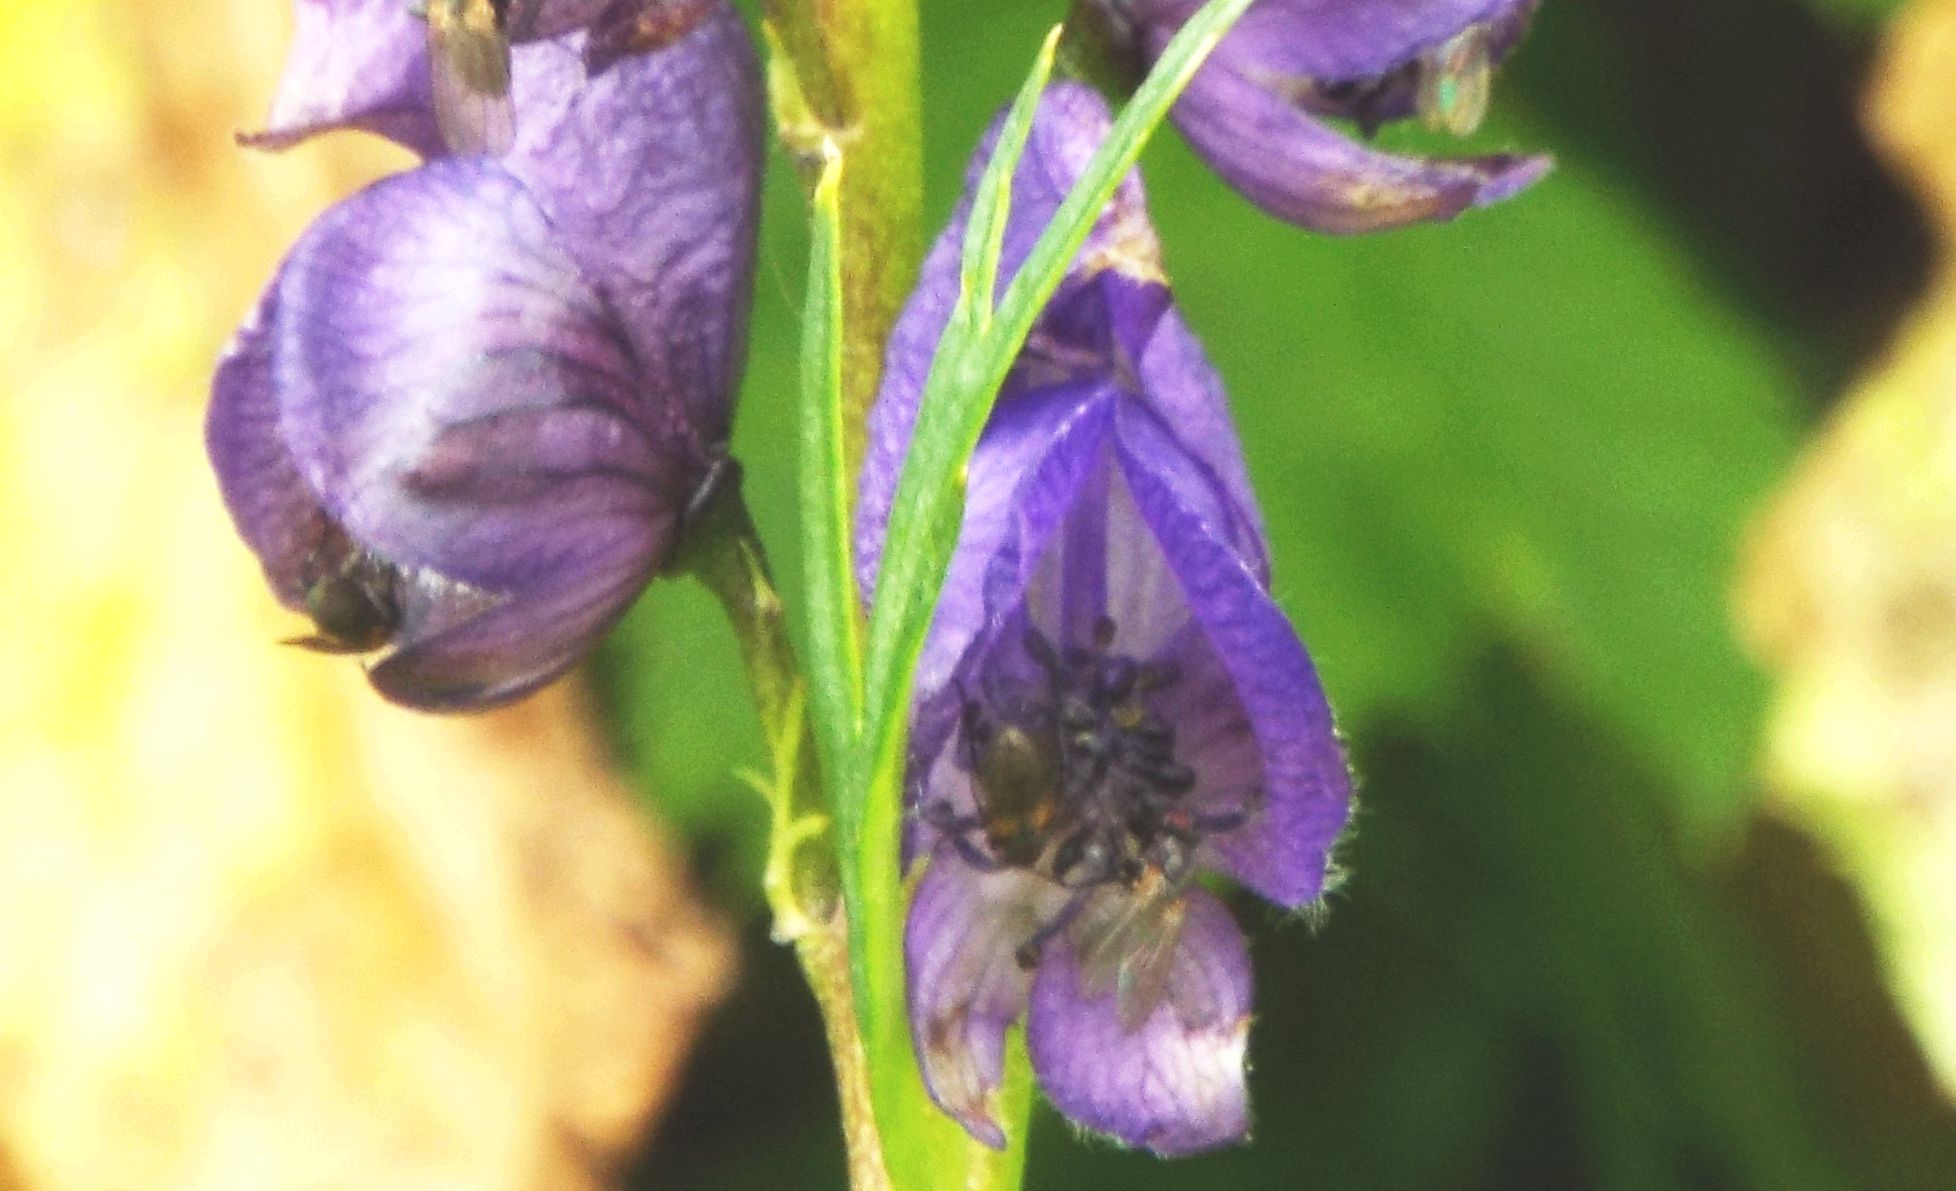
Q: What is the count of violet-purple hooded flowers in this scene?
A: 3